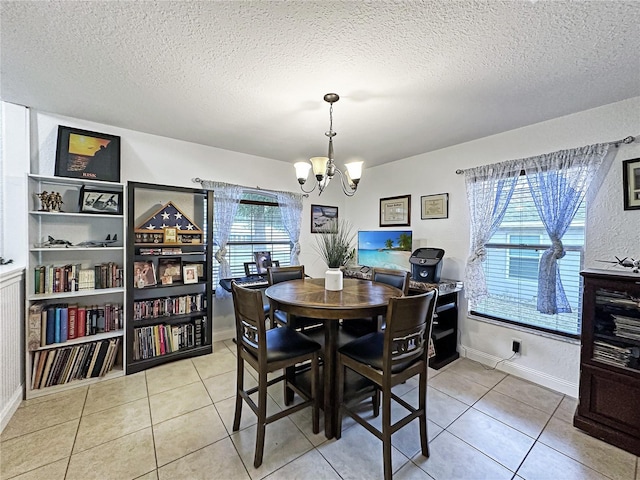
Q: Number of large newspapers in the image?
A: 0